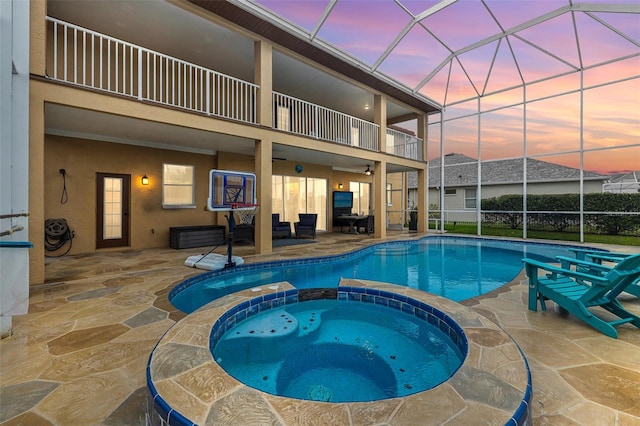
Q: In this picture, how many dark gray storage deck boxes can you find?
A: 1